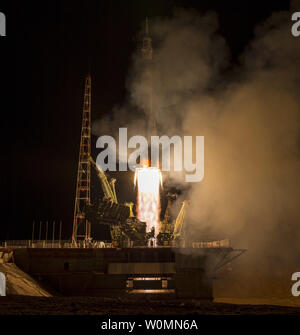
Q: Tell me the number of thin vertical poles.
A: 5